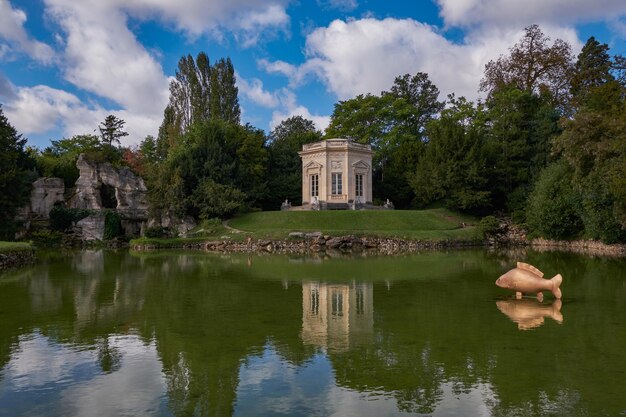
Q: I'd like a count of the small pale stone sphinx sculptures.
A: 4